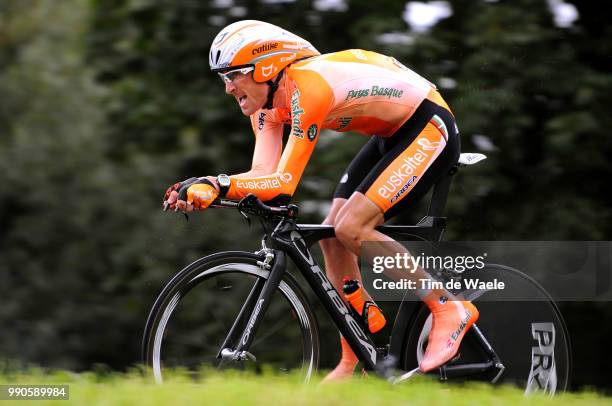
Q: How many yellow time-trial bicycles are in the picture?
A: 0